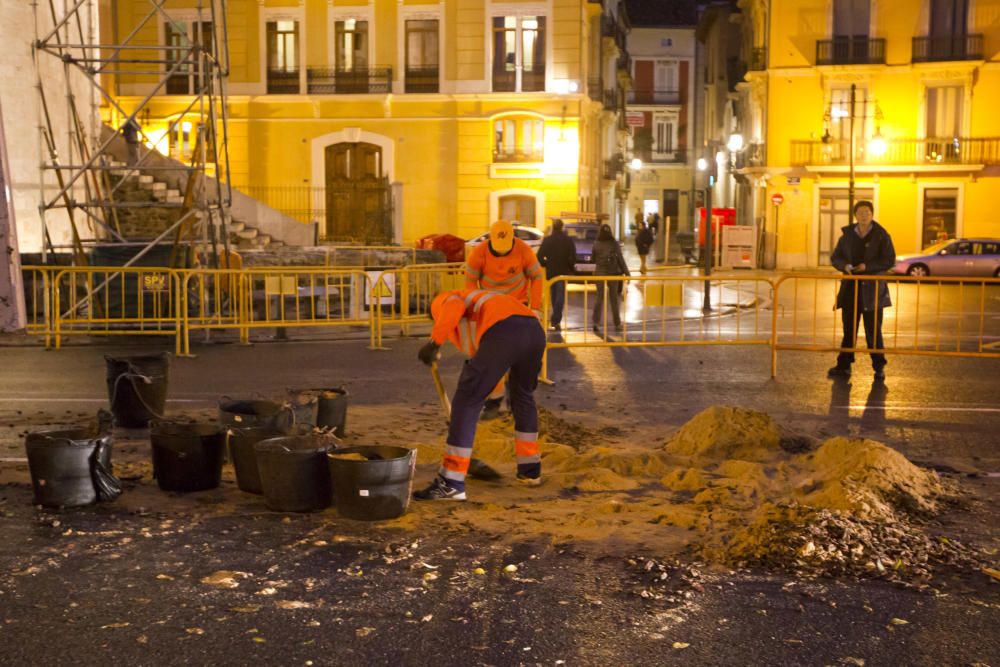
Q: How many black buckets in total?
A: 8